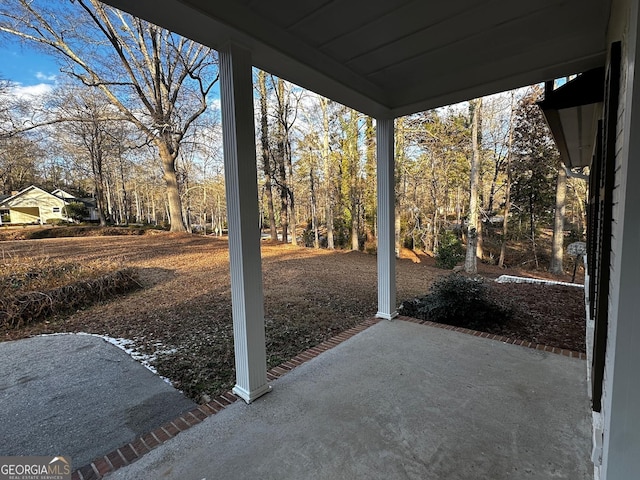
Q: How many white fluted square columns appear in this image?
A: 2